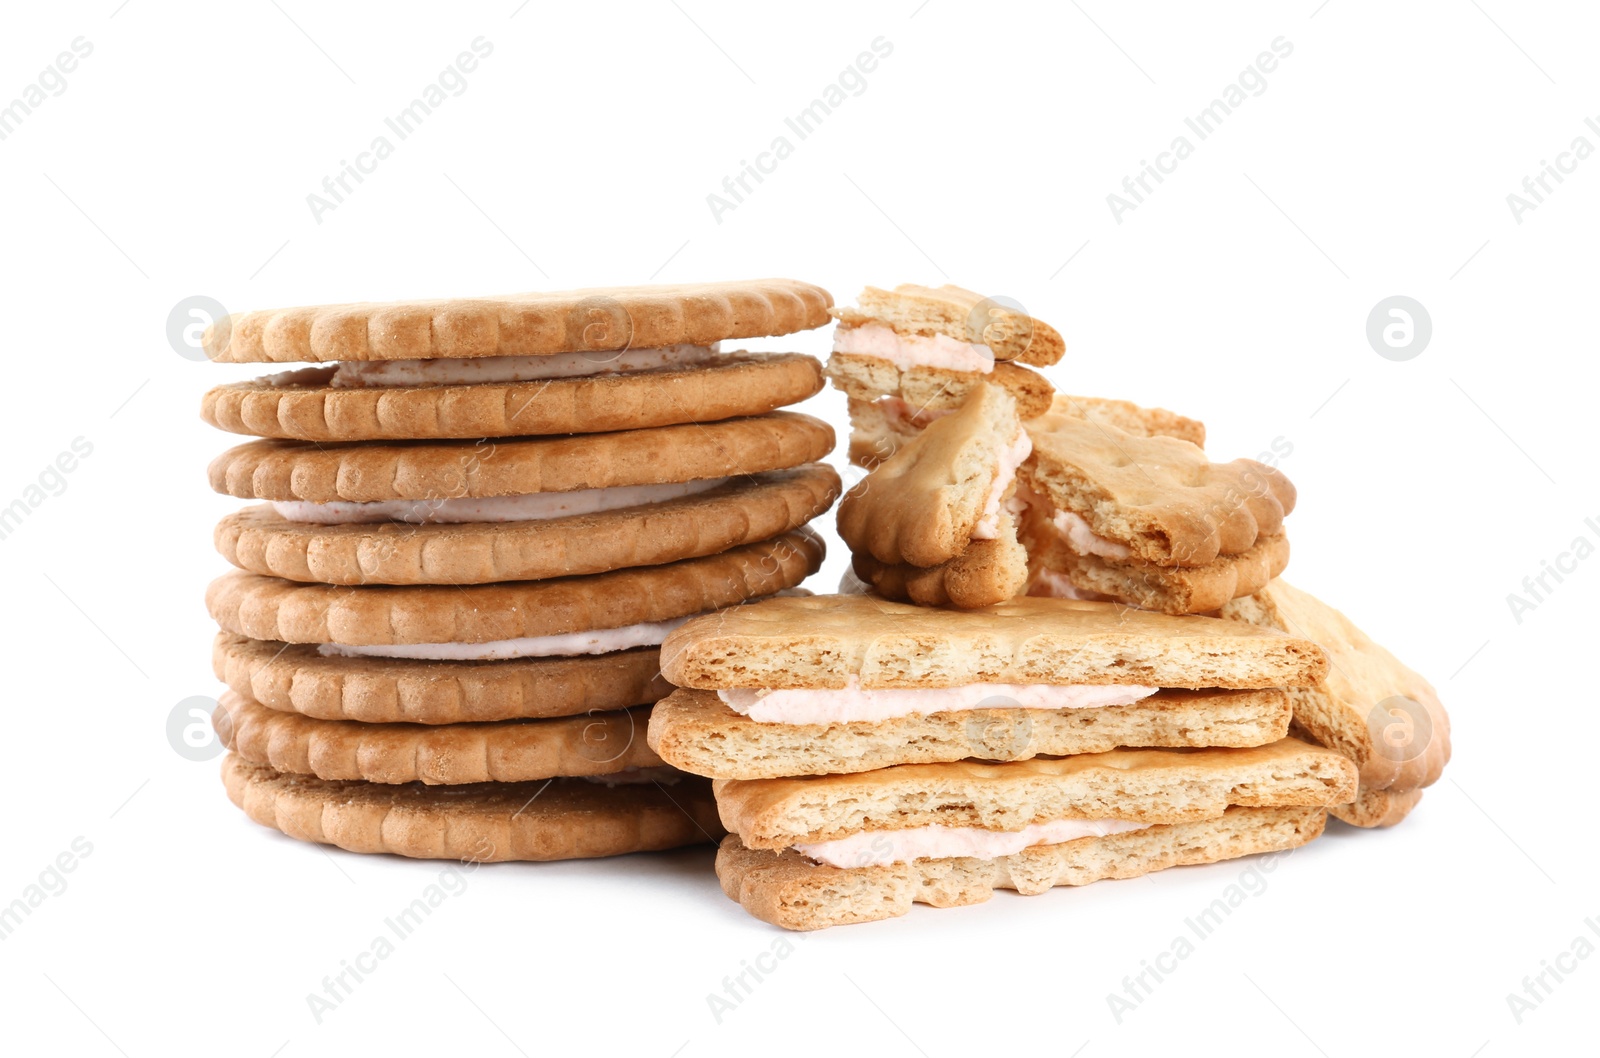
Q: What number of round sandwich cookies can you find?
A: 4